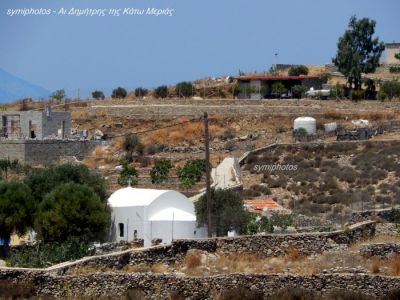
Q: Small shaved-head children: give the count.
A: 0